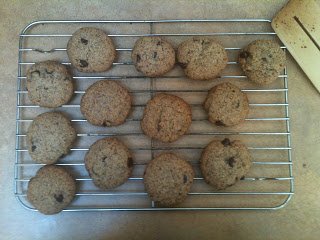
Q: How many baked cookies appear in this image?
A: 13